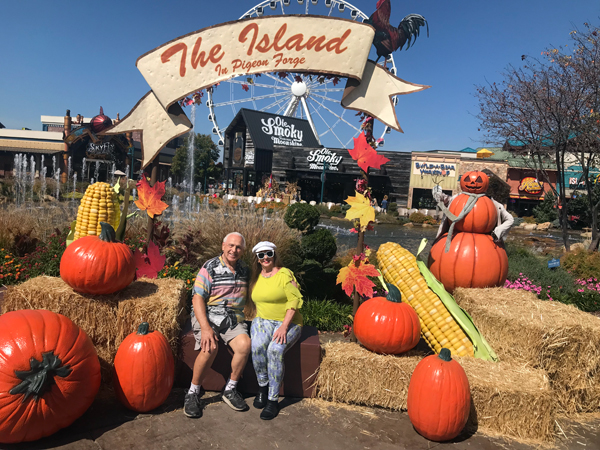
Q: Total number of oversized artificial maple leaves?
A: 5